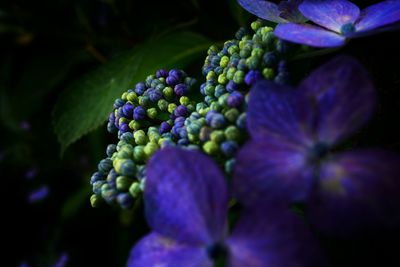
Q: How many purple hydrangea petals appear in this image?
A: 11